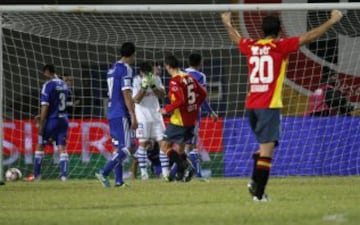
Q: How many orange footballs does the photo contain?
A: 0